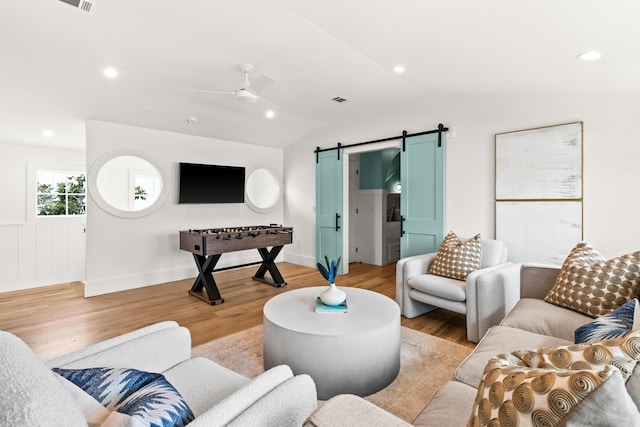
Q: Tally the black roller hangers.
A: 4